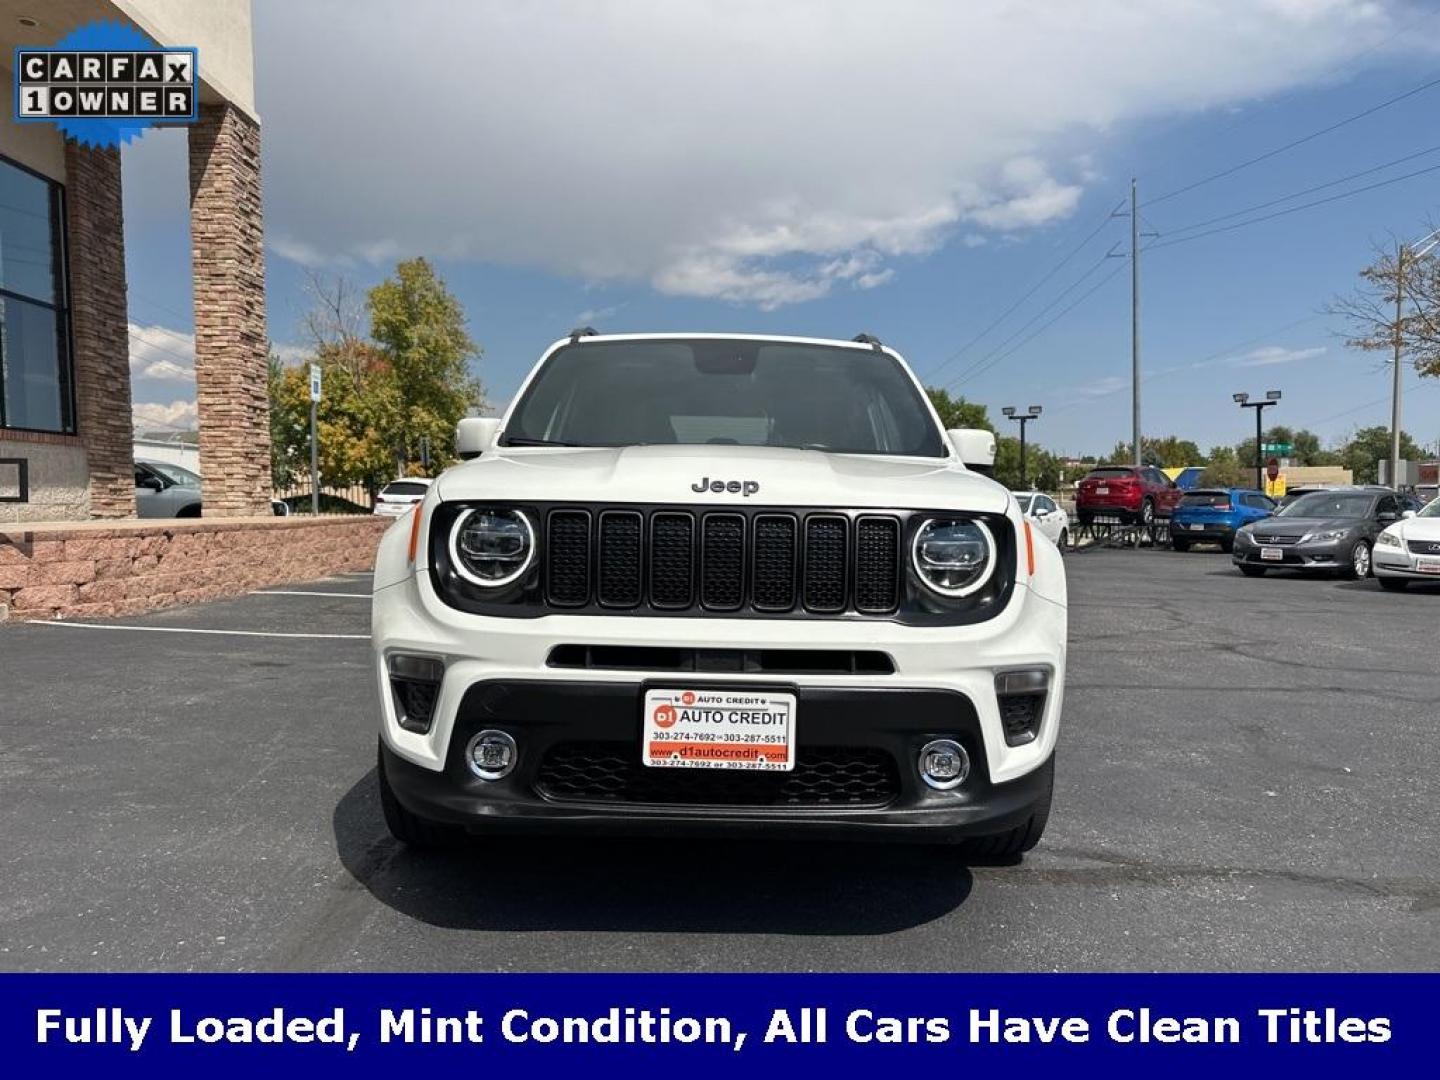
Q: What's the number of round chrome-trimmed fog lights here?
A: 2